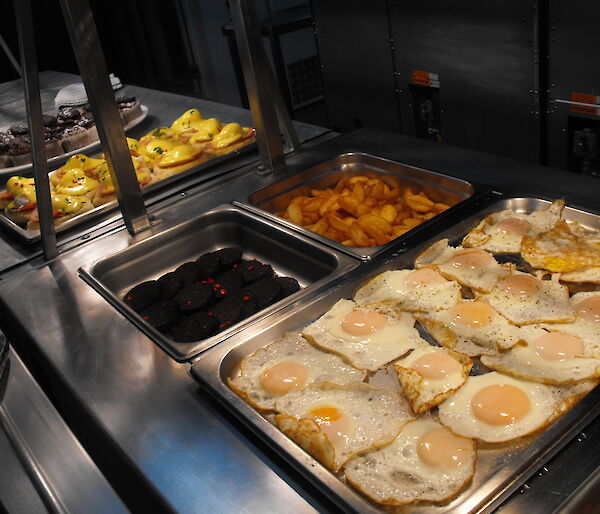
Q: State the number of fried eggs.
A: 14